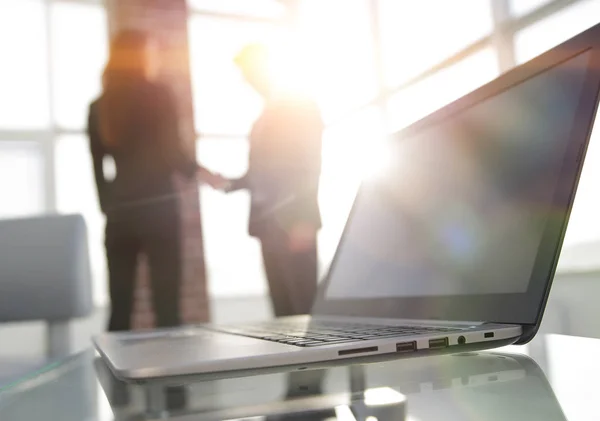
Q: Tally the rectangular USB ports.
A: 2